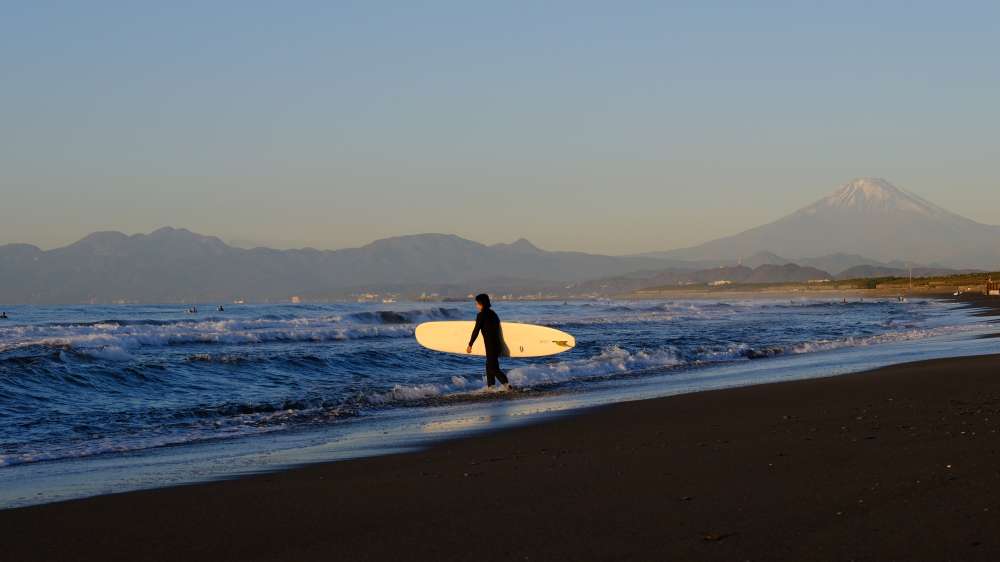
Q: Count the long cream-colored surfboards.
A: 1